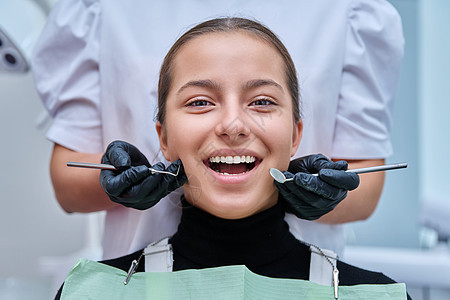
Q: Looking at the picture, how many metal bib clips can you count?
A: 2